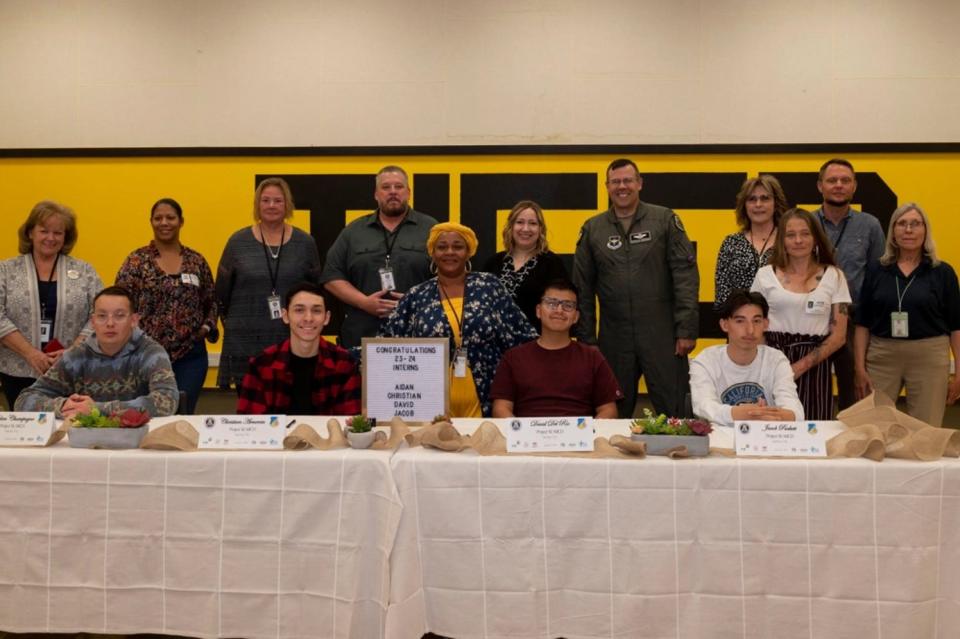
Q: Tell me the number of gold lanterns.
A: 0